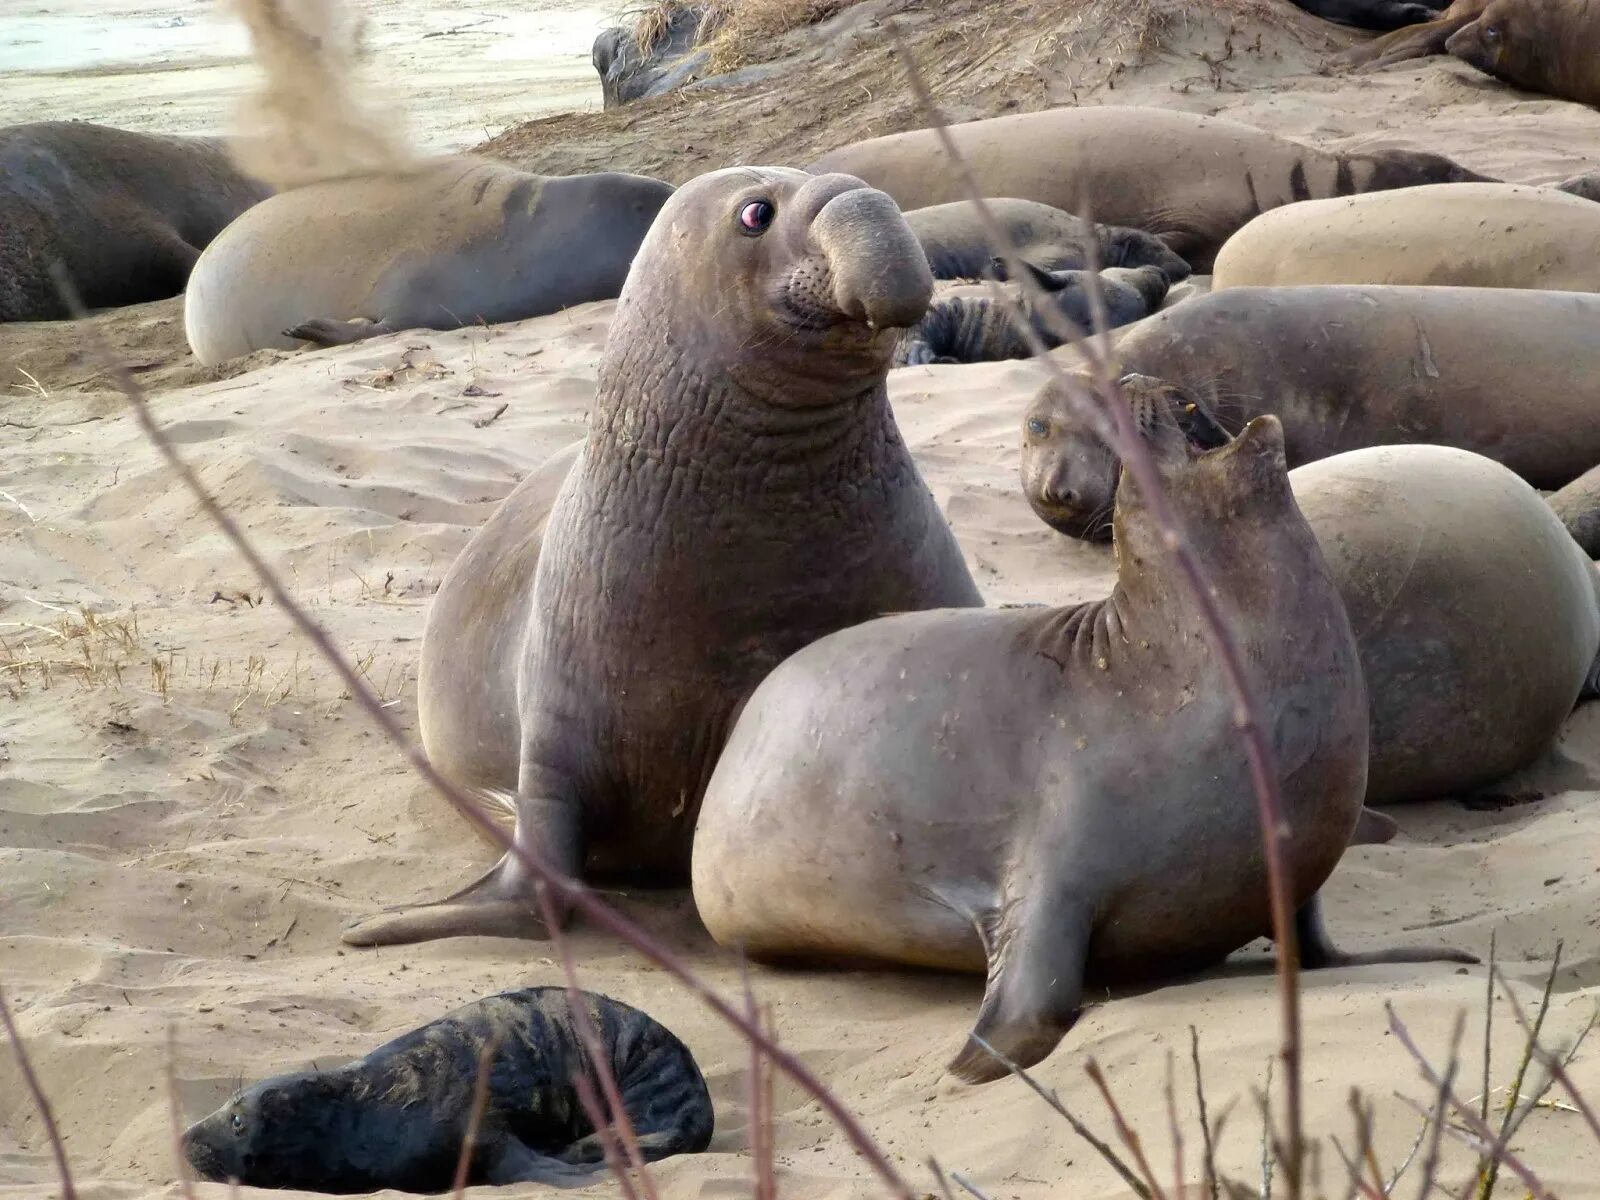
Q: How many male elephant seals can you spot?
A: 1